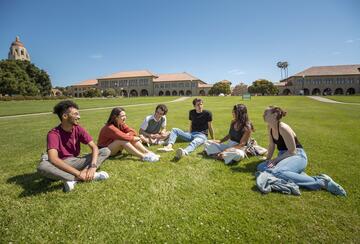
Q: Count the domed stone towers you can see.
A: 1